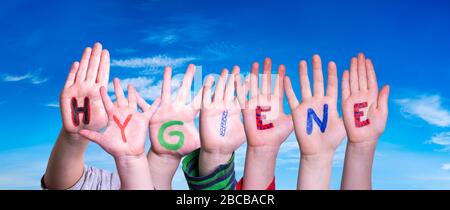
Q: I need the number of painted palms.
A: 7